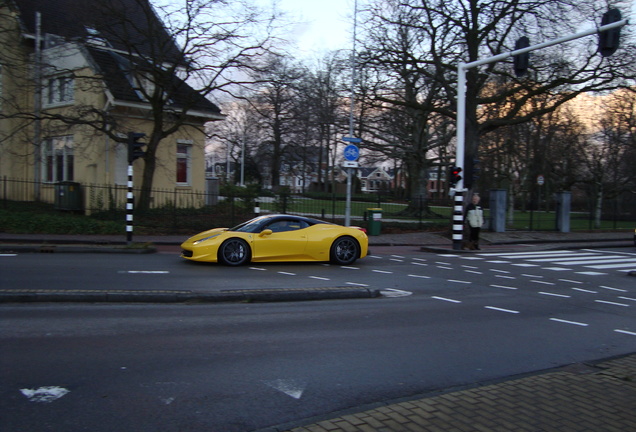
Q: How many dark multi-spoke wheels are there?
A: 2